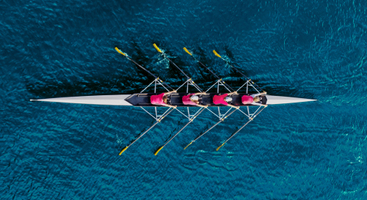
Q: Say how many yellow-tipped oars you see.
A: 8